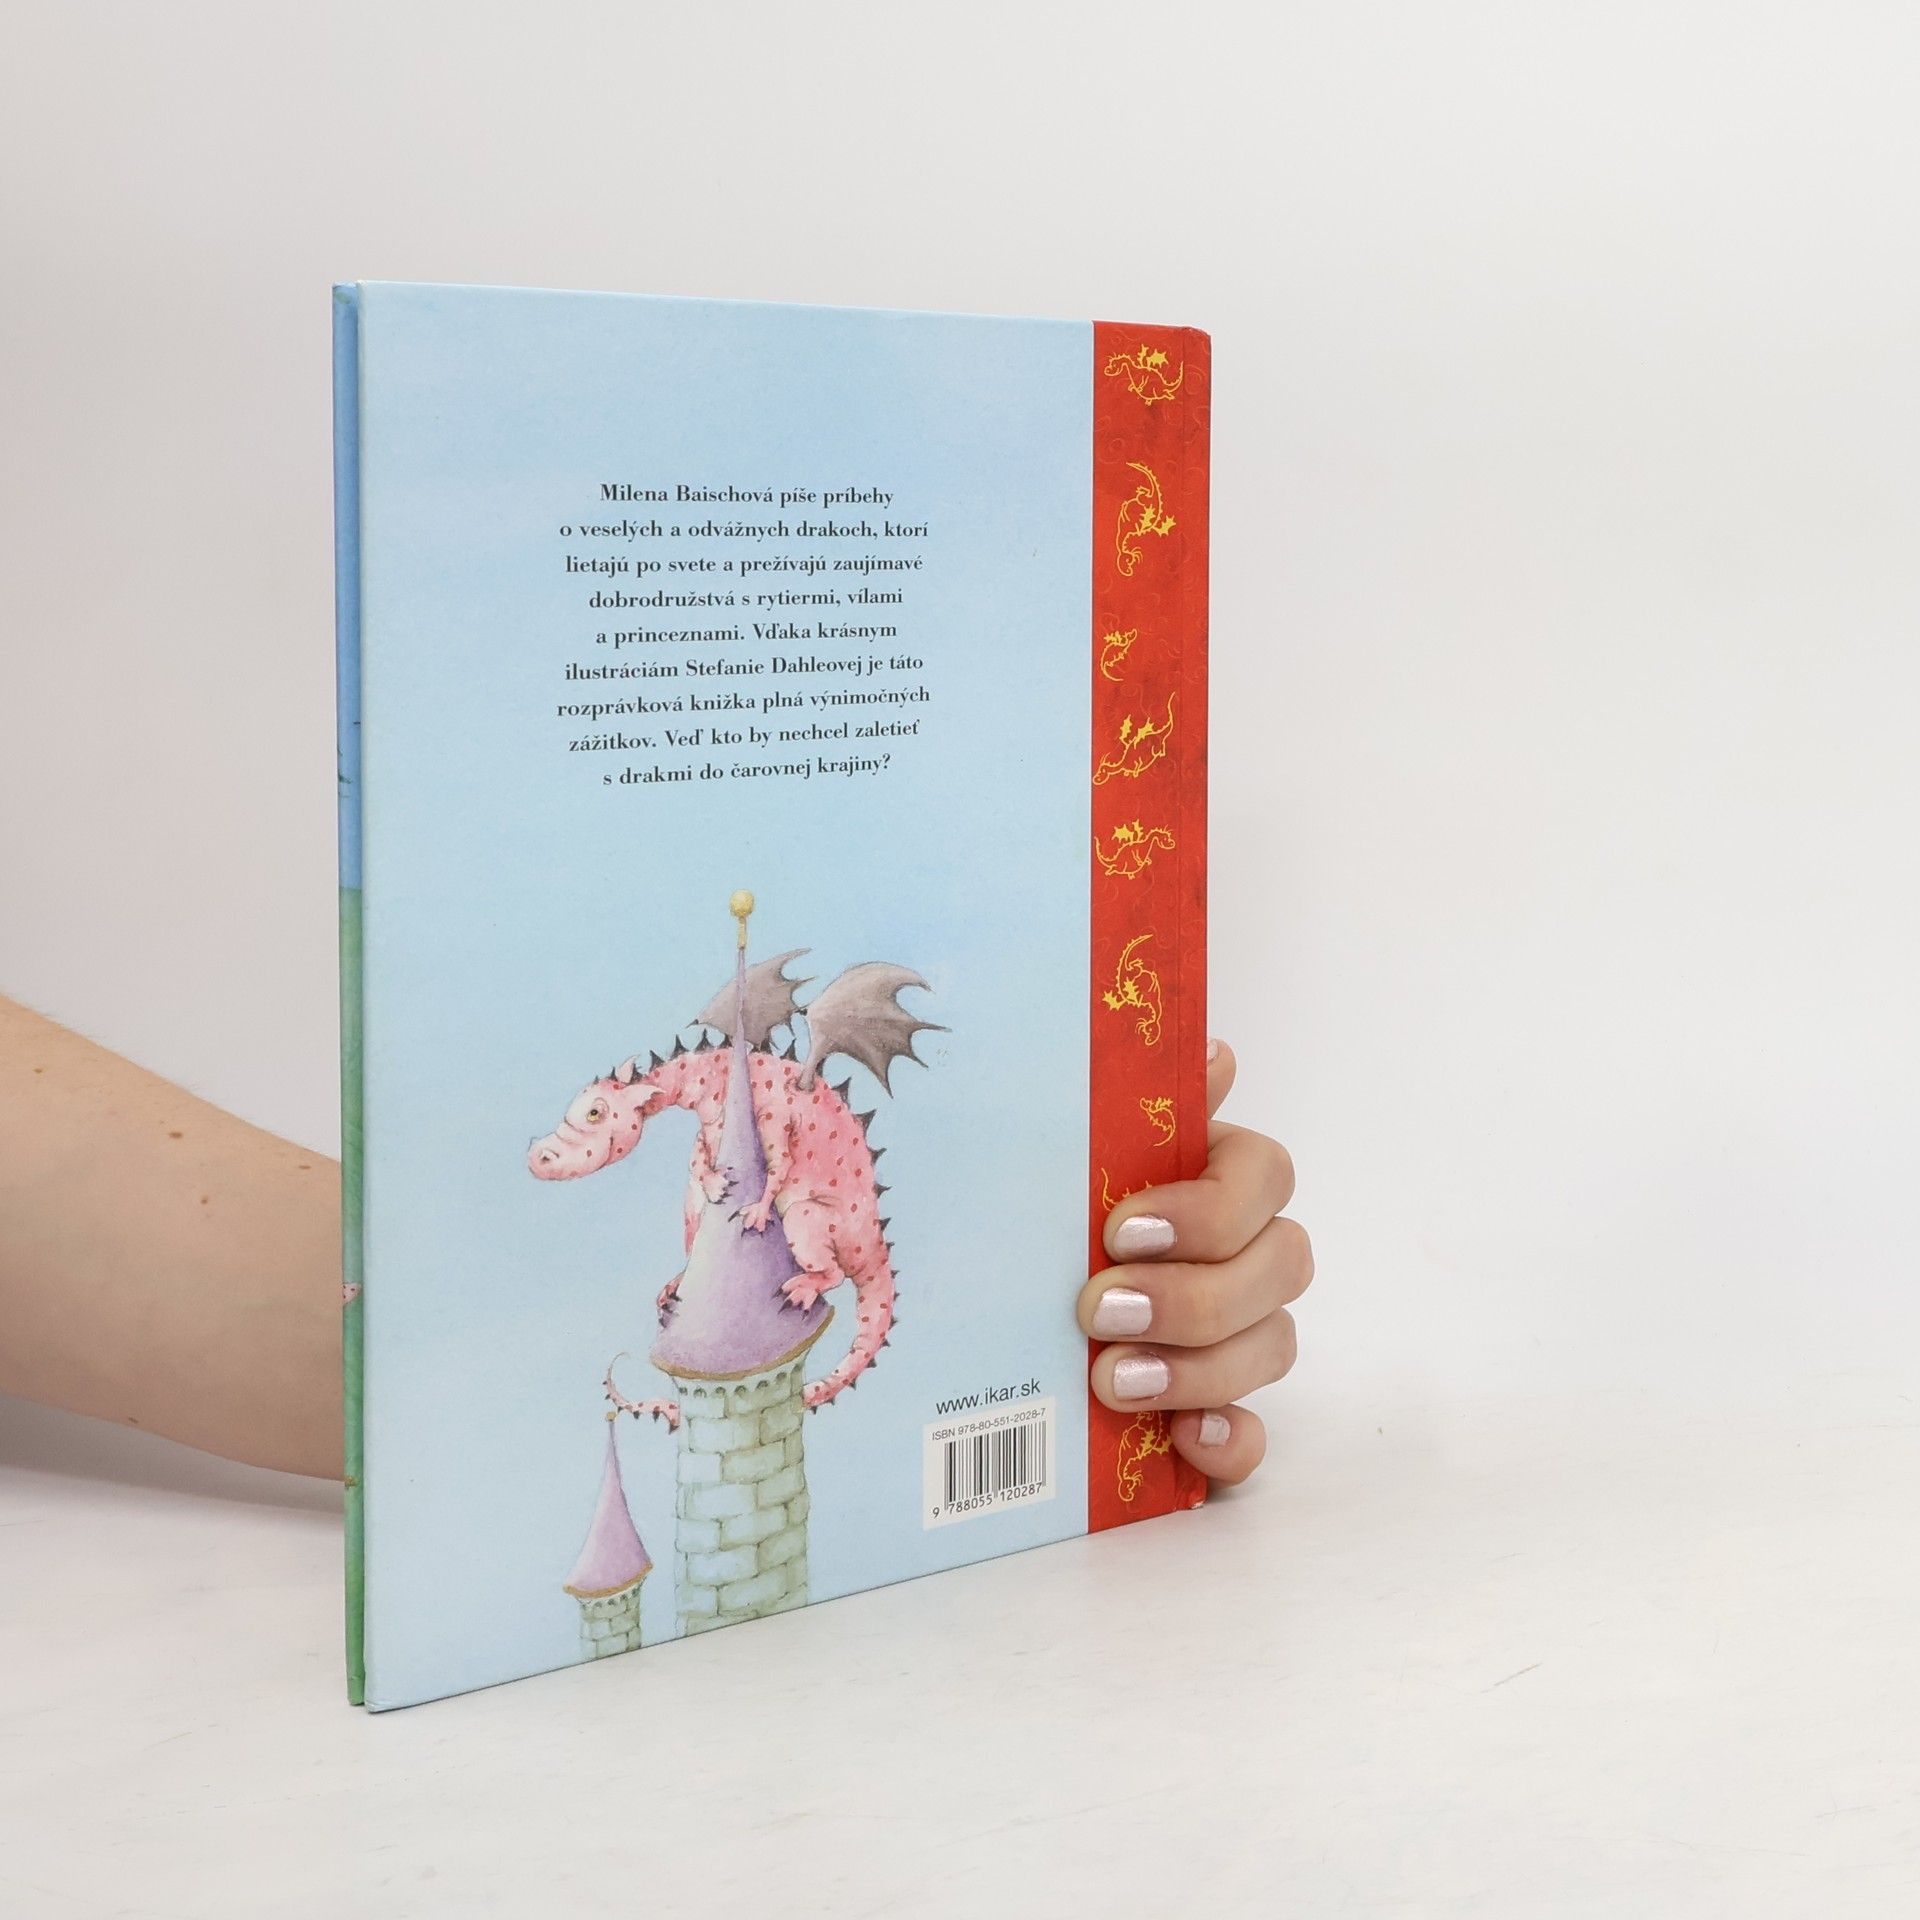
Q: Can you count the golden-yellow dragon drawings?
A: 9